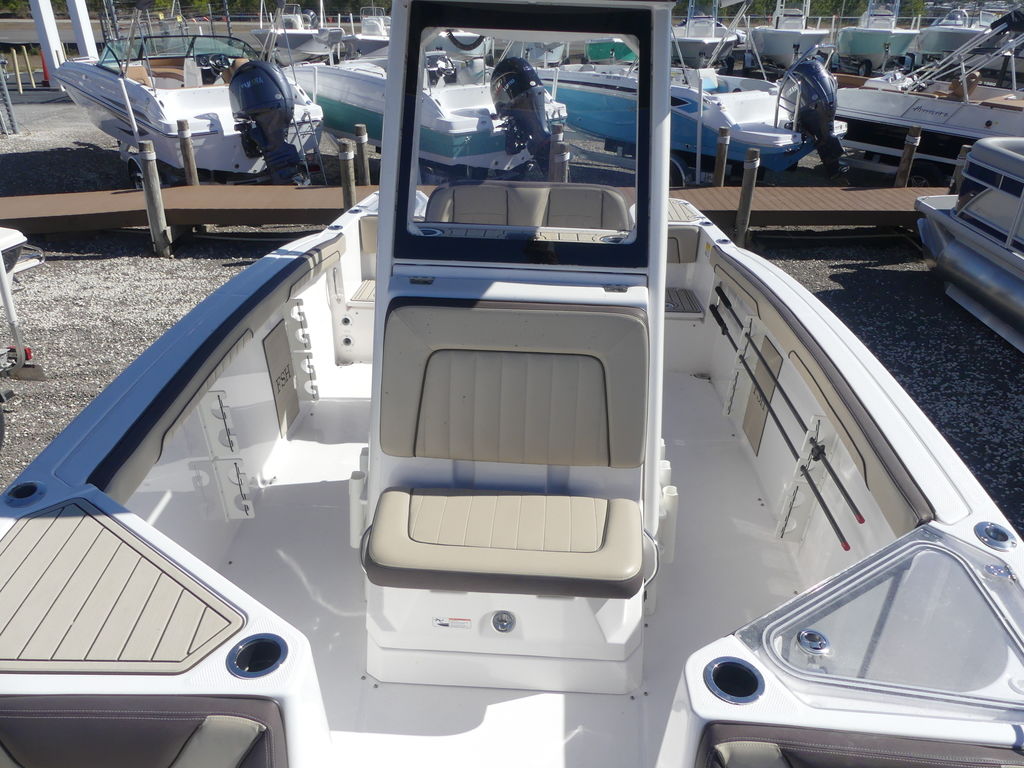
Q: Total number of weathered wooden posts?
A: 10